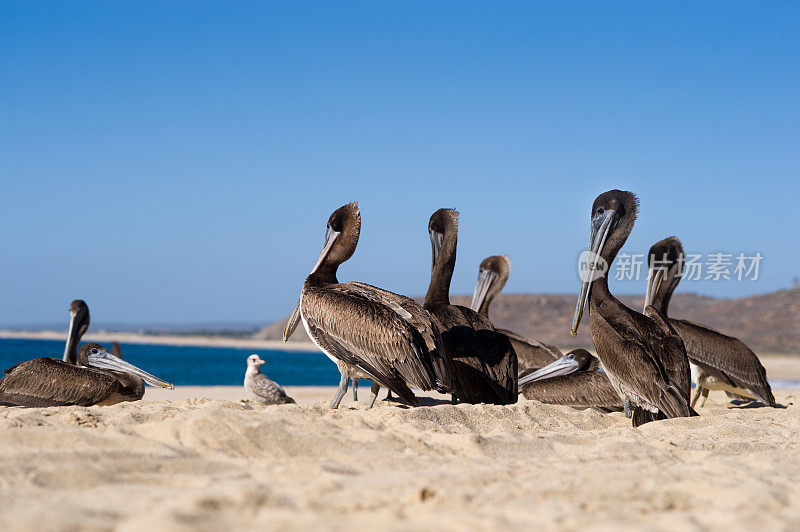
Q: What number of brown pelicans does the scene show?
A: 8